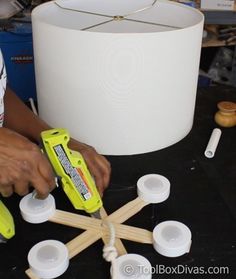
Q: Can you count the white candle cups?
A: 5